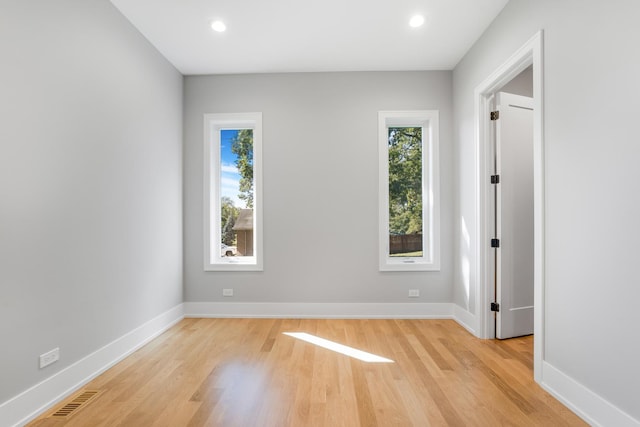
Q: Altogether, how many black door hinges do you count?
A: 4